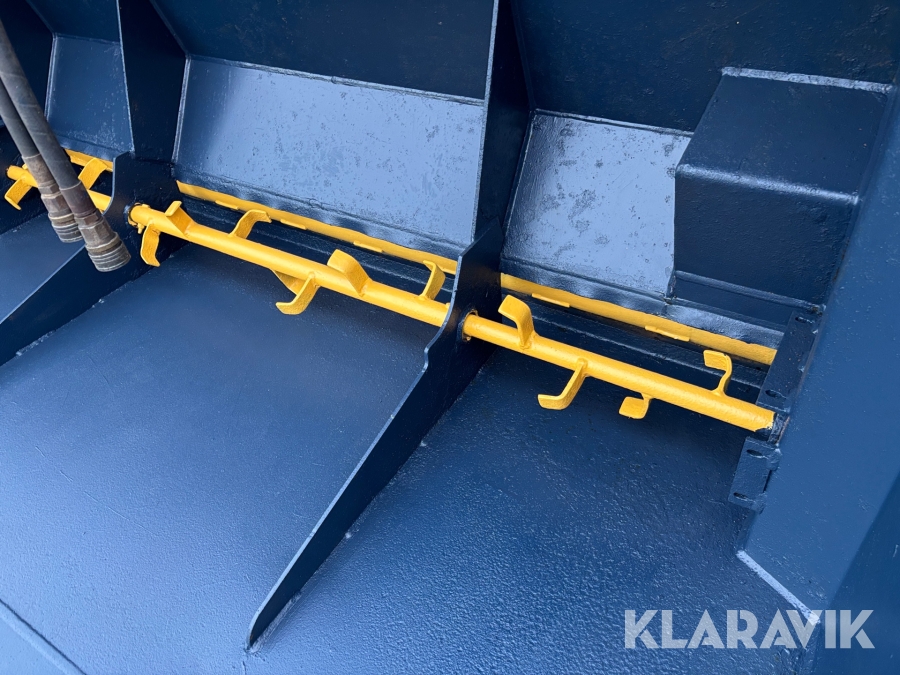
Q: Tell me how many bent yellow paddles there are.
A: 13